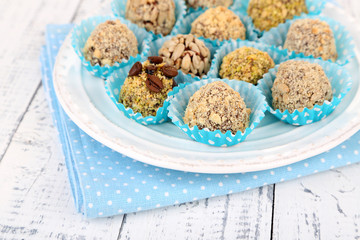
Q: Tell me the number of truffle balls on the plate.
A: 11